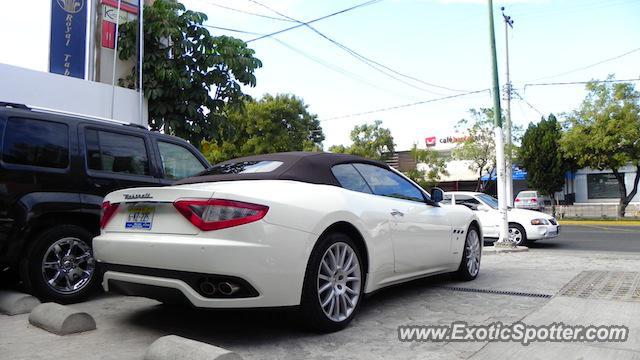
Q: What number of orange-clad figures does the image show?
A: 0